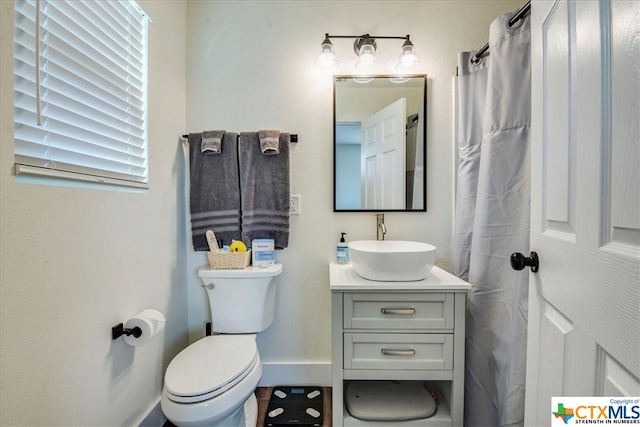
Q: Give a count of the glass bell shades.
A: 3